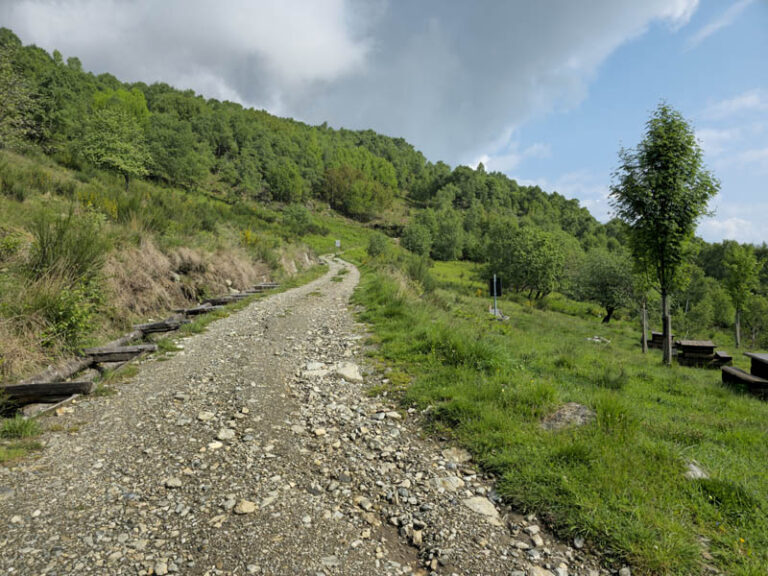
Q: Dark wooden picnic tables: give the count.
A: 3